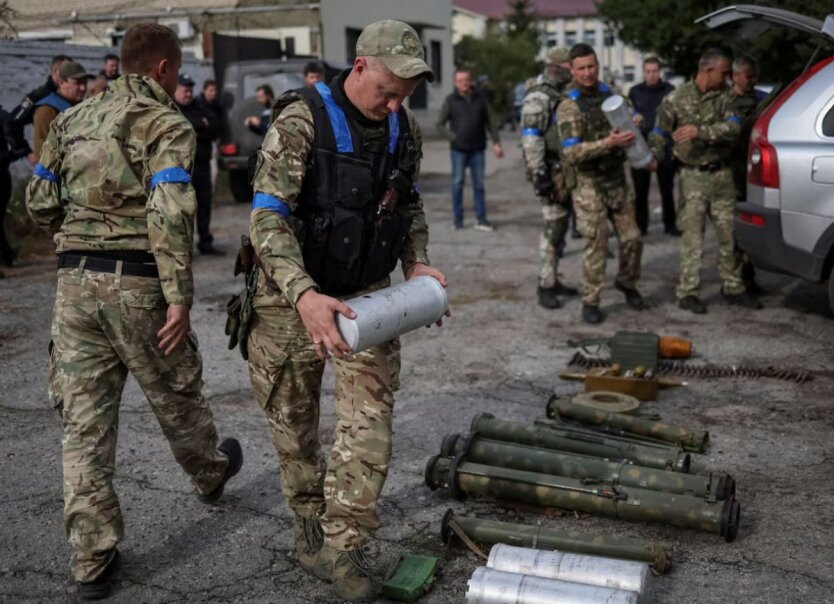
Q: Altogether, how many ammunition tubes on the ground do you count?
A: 7